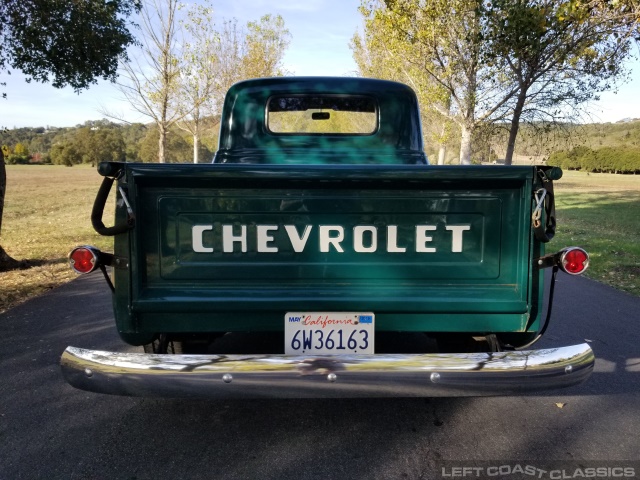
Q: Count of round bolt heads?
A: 5